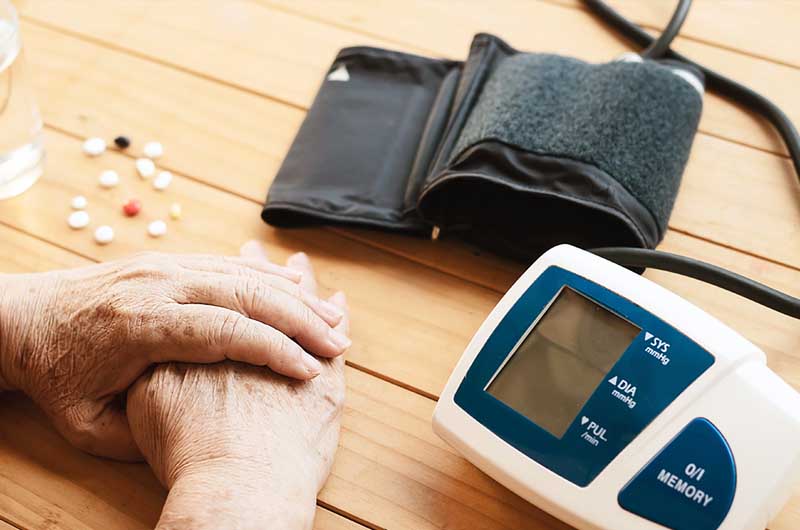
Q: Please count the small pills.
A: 12